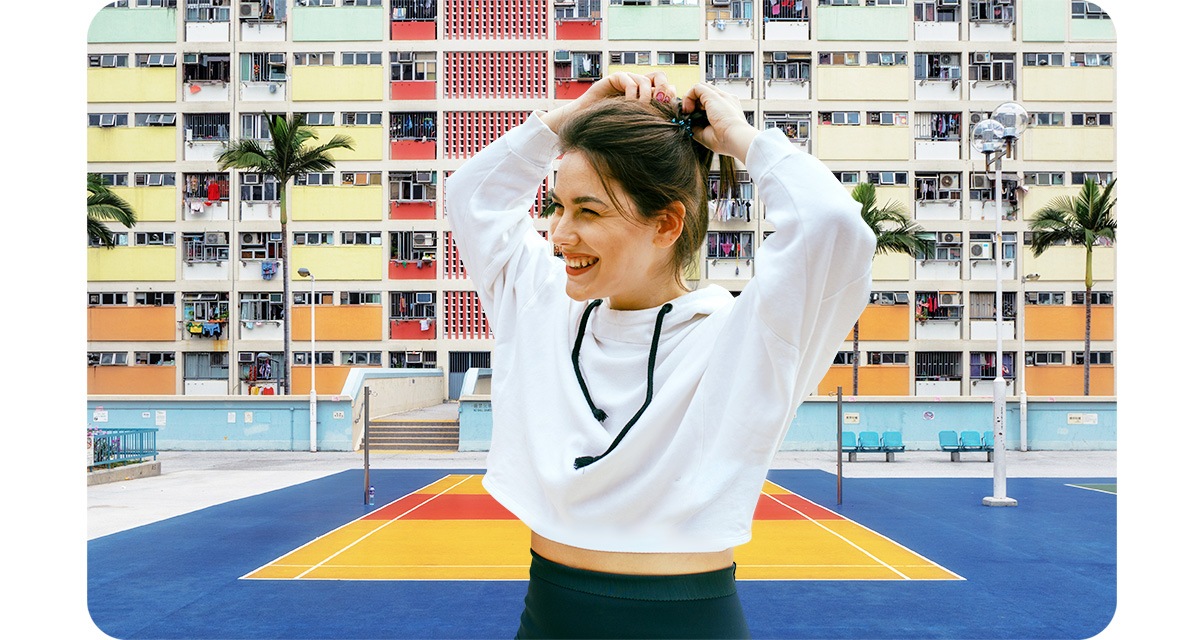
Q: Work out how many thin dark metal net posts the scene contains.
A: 2